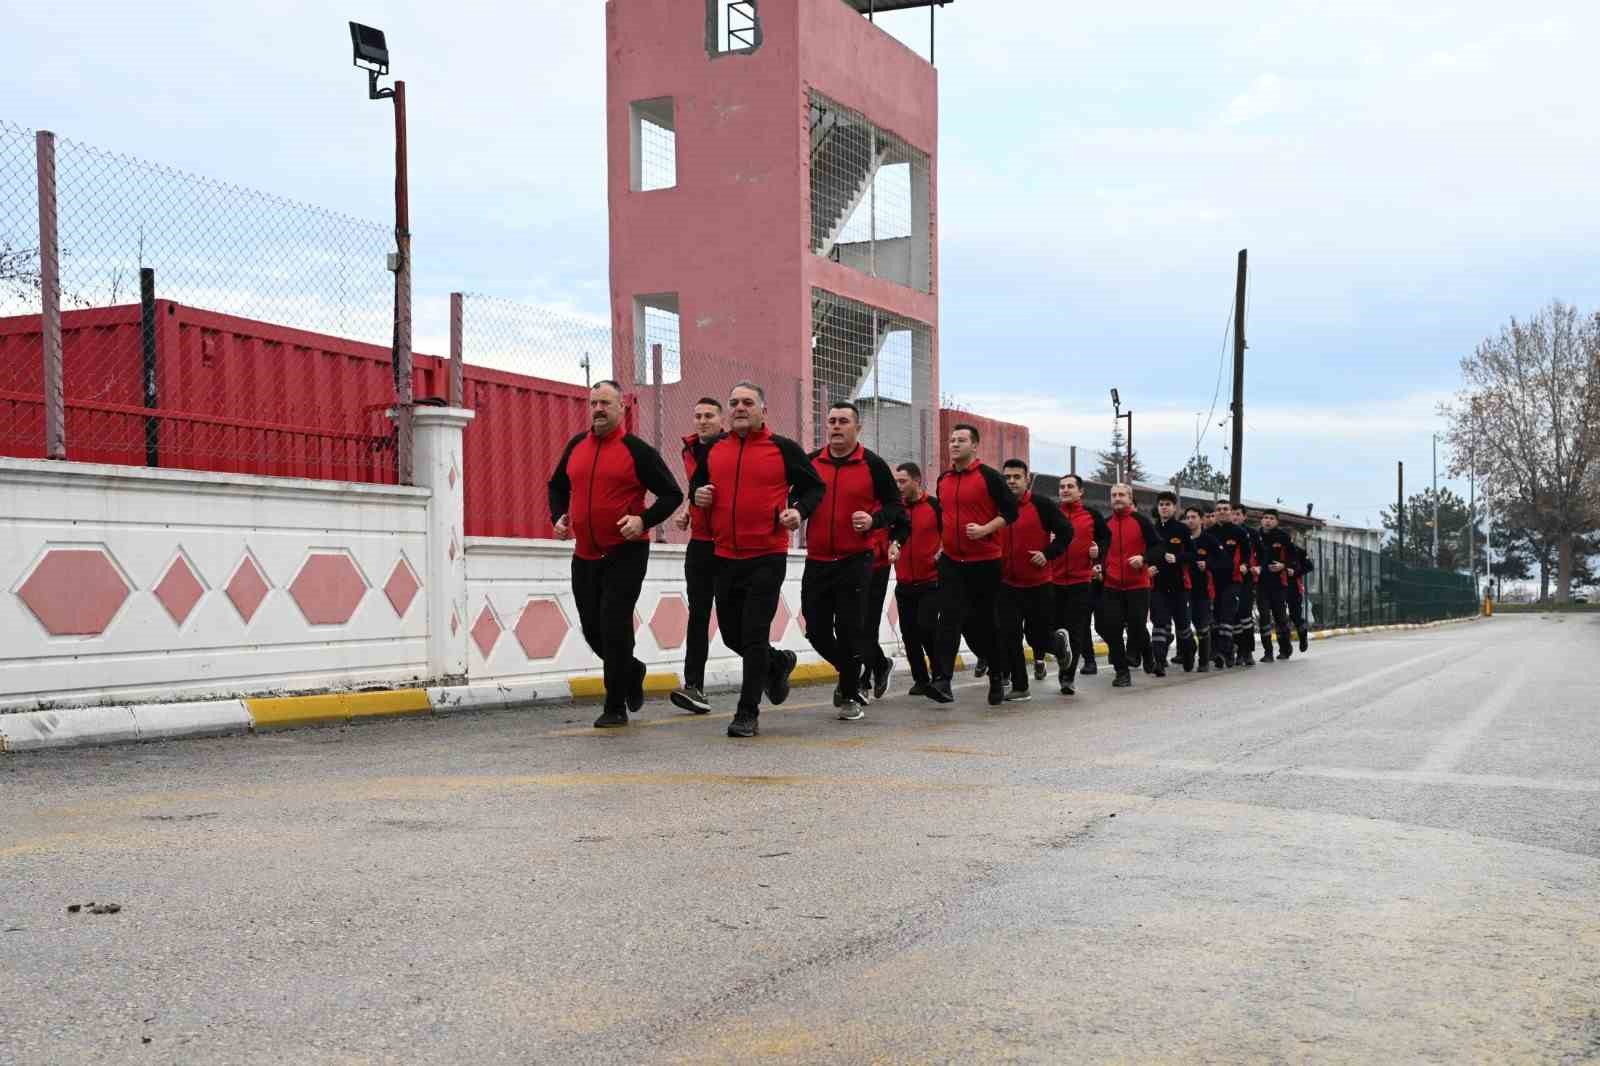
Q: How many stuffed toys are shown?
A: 0